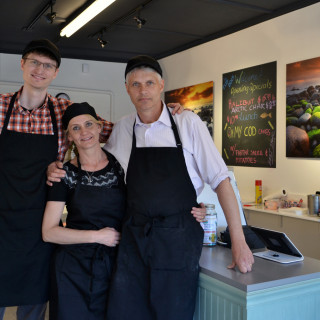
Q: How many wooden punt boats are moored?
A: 0